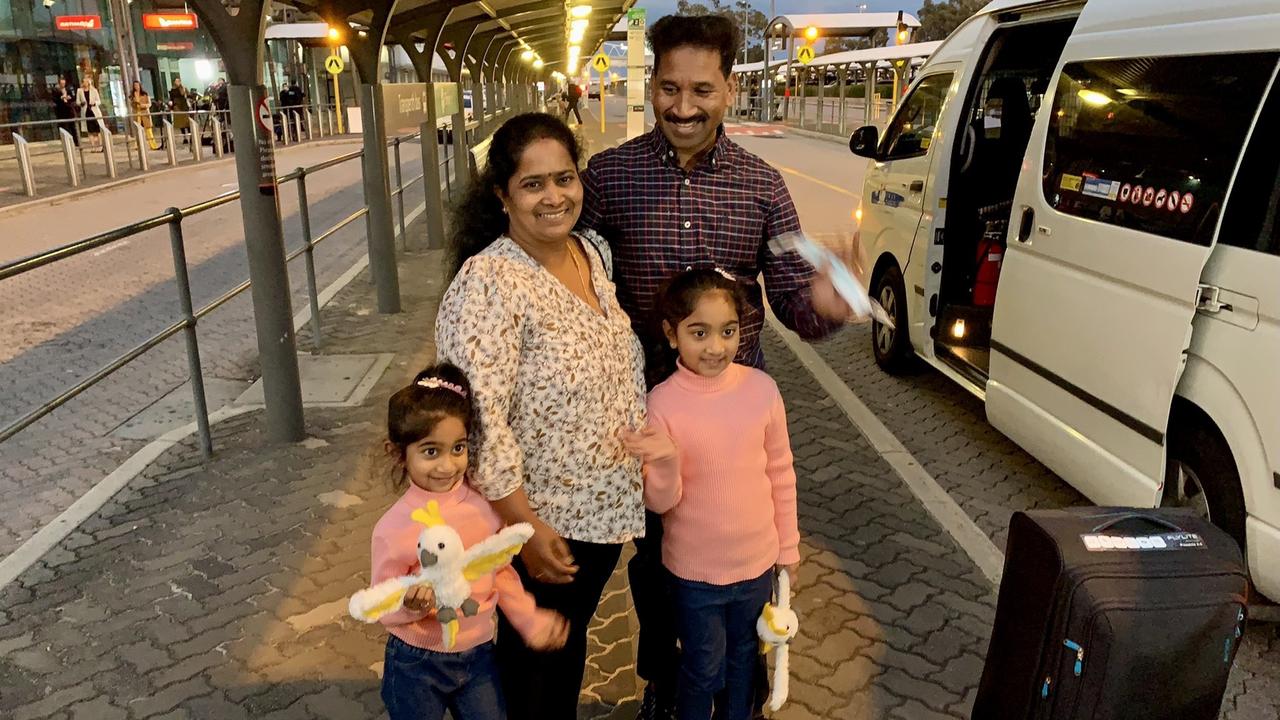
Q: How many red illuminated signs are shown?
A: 2